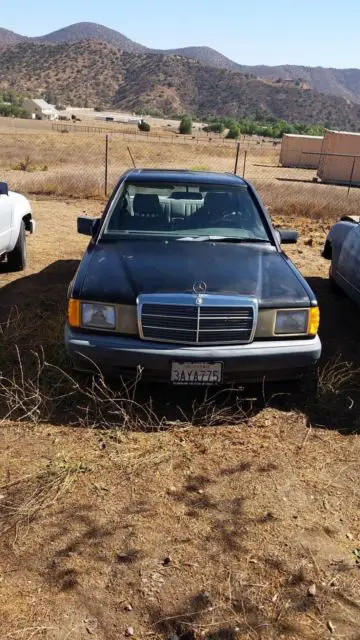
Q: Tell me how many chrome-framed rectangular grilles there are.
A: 1